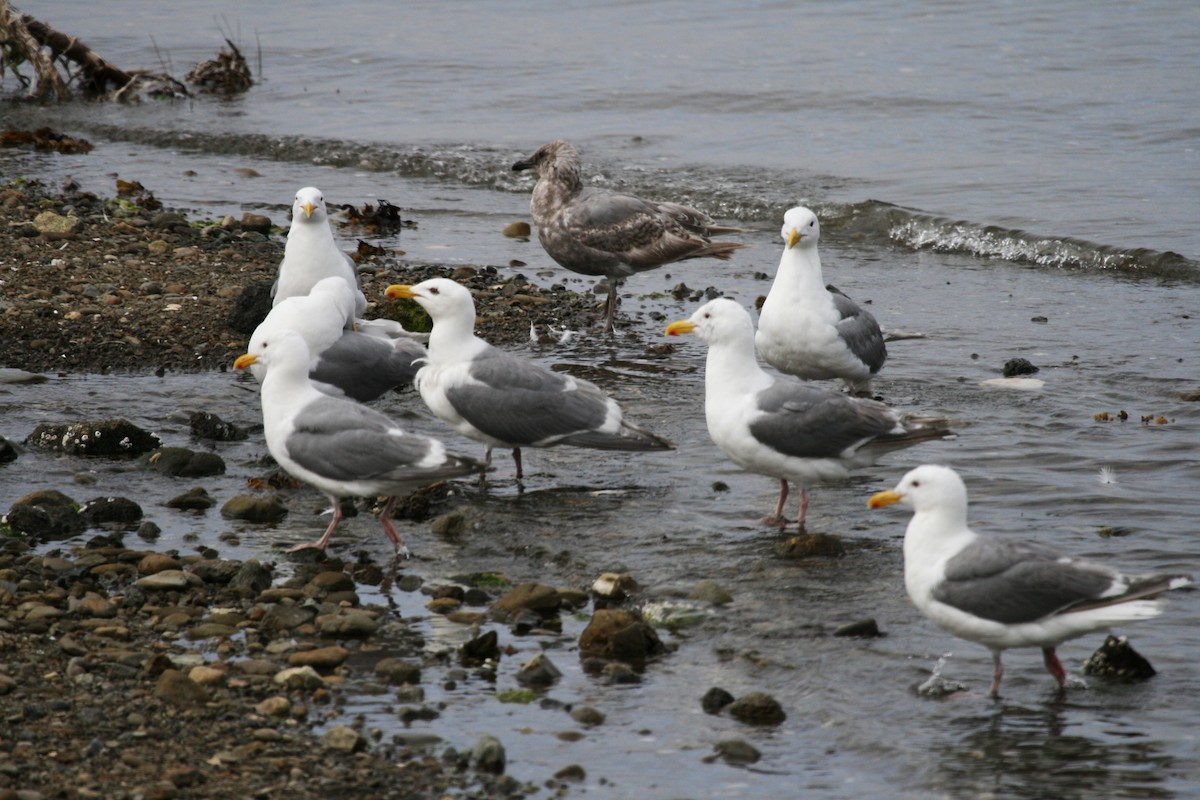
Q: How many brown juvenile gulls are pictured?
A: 1